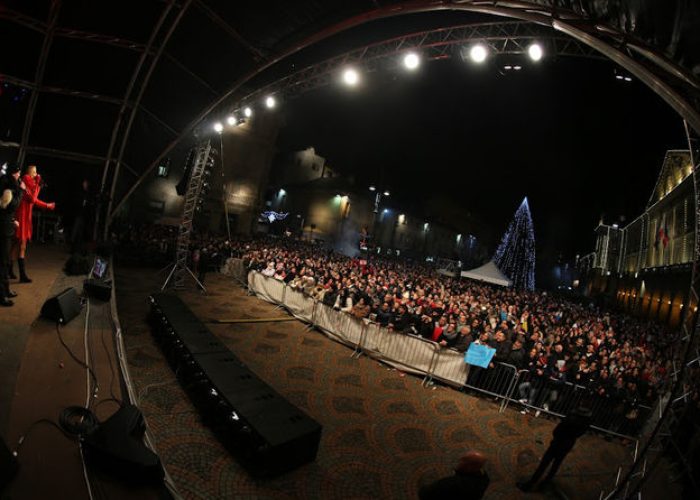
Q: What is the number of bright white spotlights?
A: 8